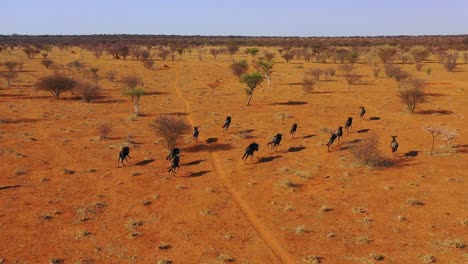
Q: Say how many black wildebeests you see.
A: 13